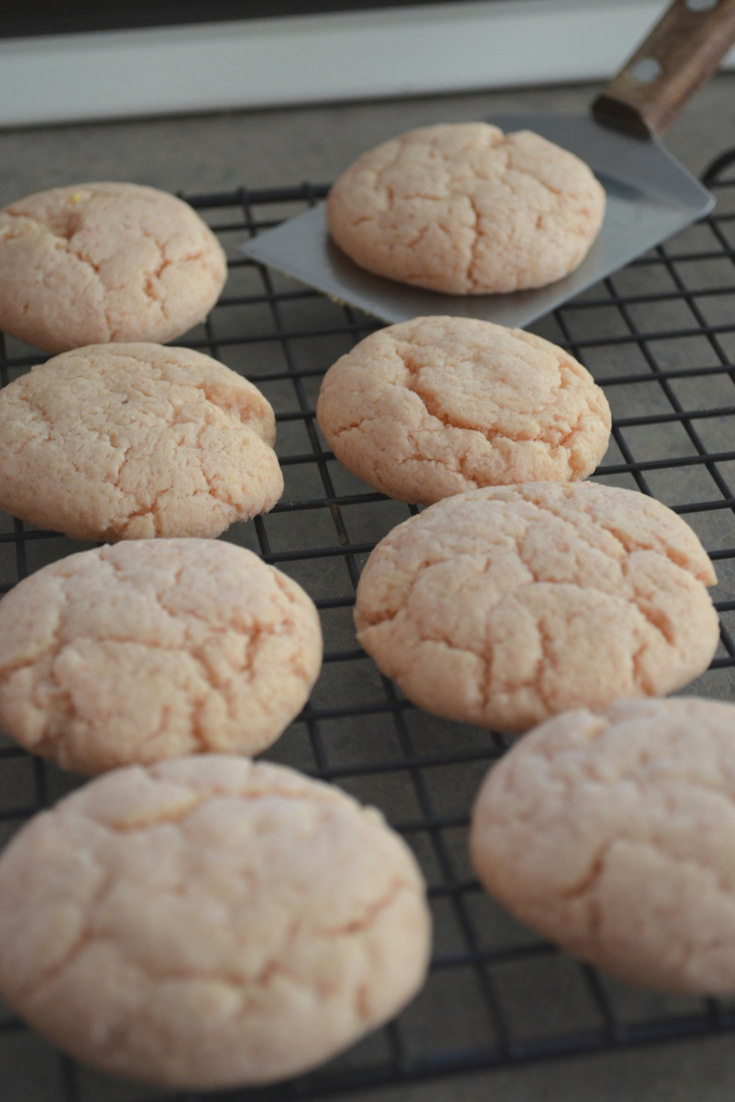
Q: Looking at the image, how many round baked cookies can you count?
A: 8